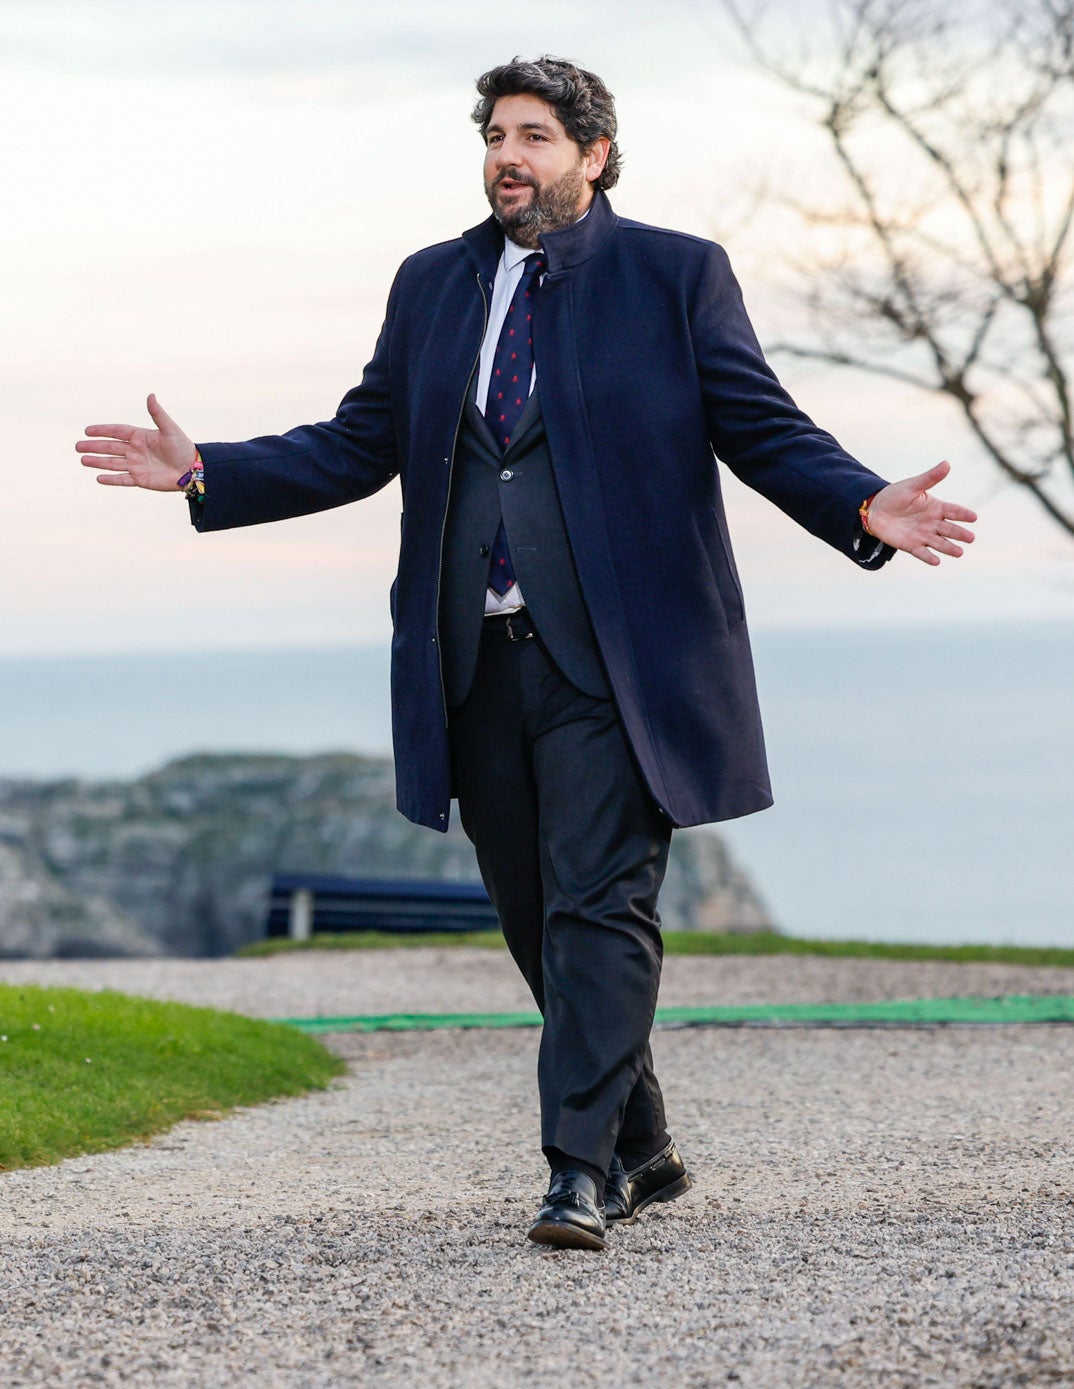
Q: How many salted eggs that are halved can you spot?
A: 0